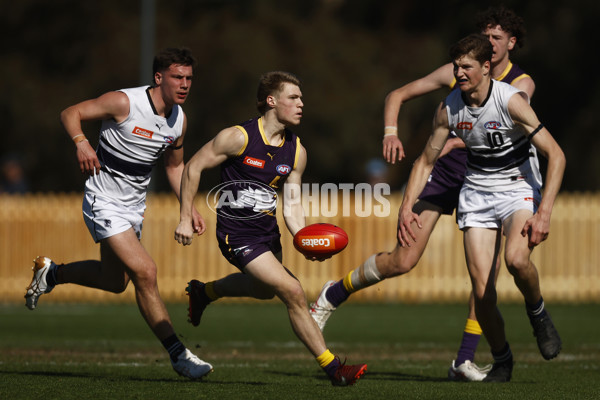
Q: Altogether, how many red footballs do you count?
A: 1